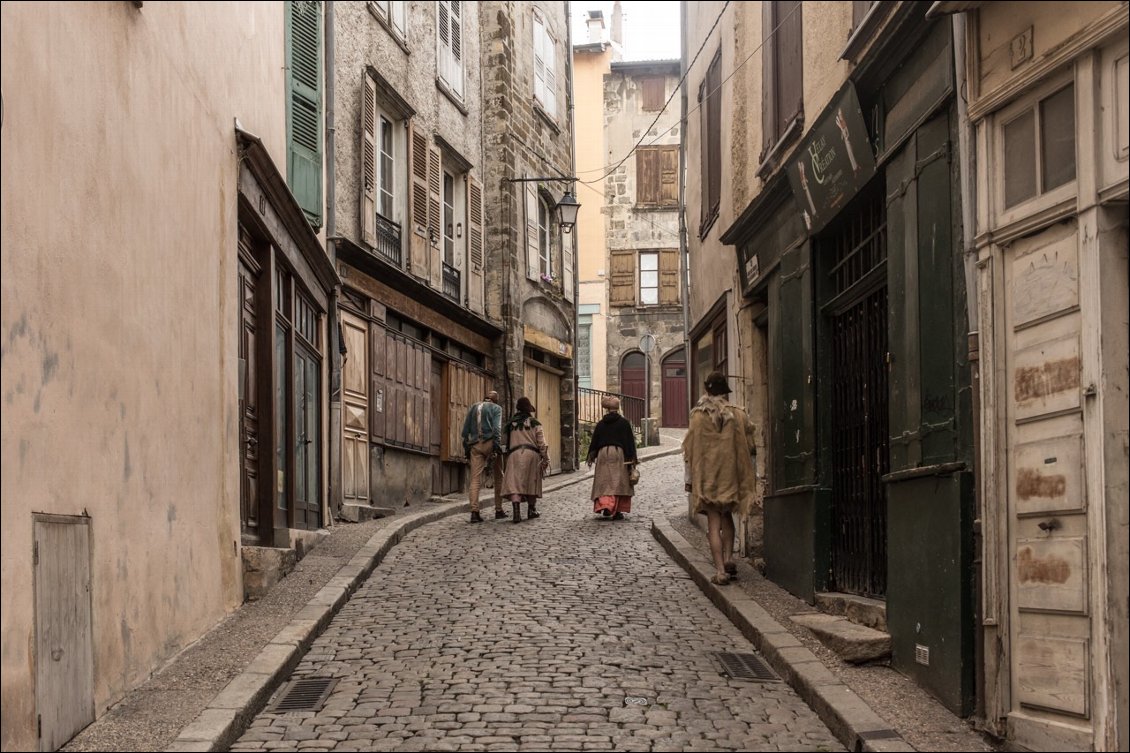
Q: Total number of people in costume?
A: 4